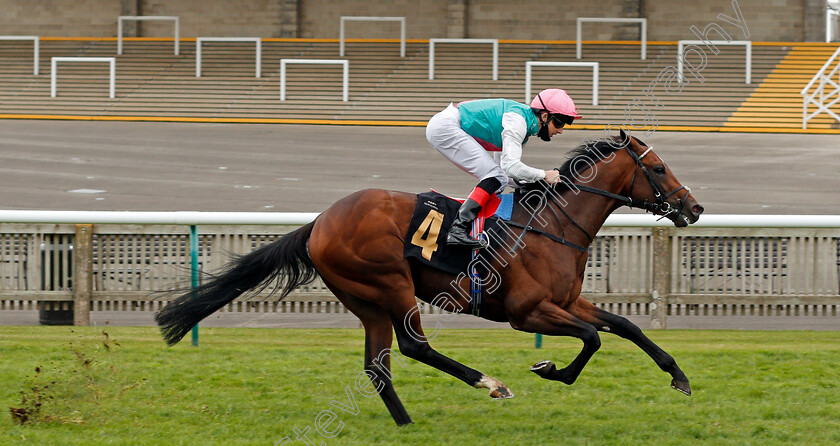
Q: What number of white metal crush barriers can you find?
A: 10